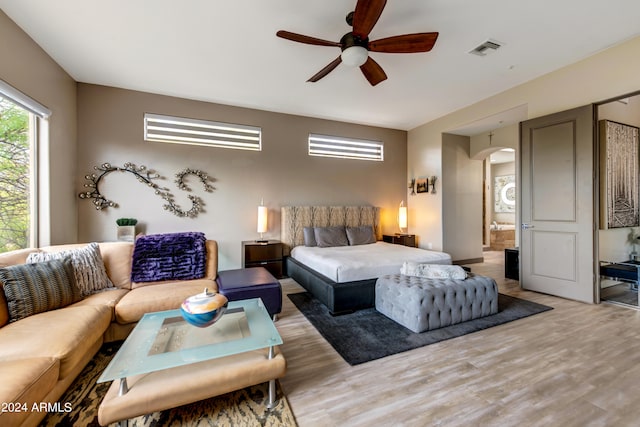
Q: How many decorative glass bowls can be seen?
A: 1